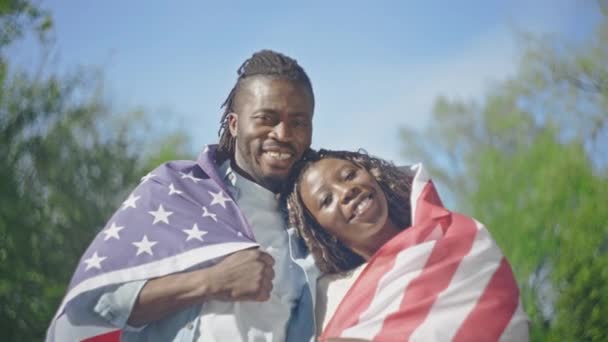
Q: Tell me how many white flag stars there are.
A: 11